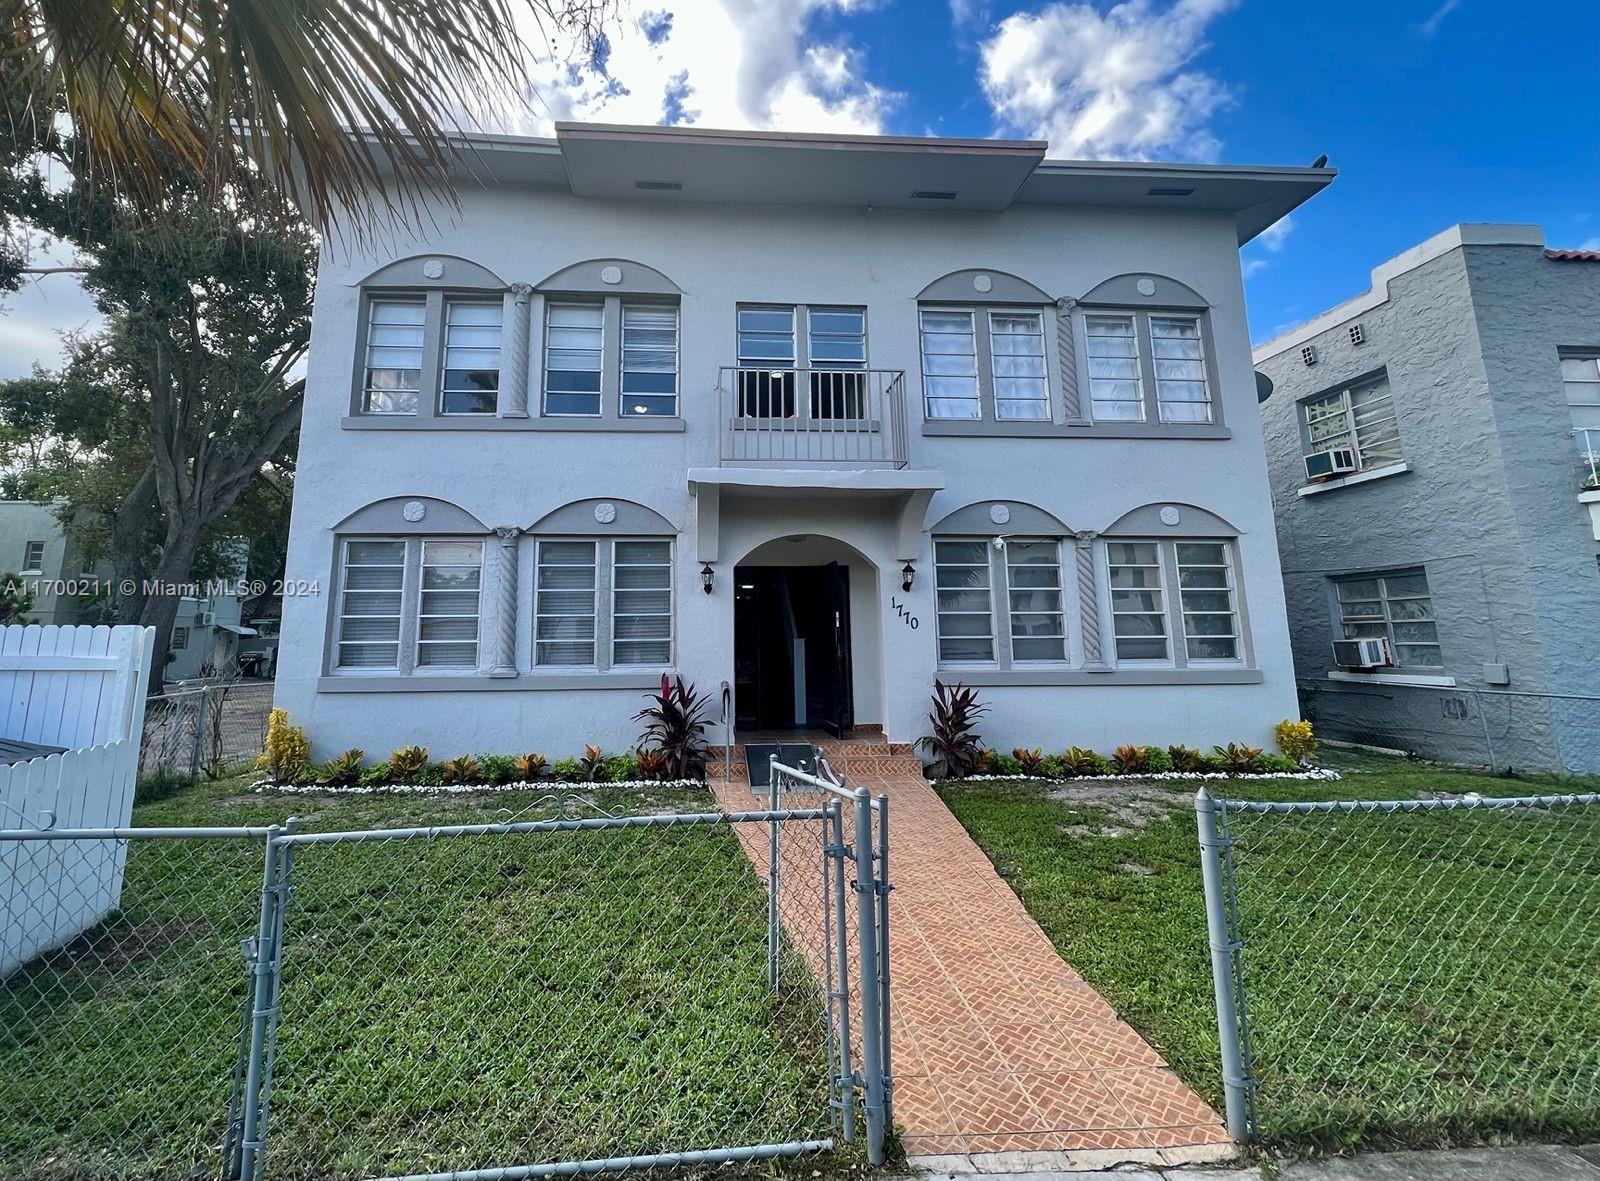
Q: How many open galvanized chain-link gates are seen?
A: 1